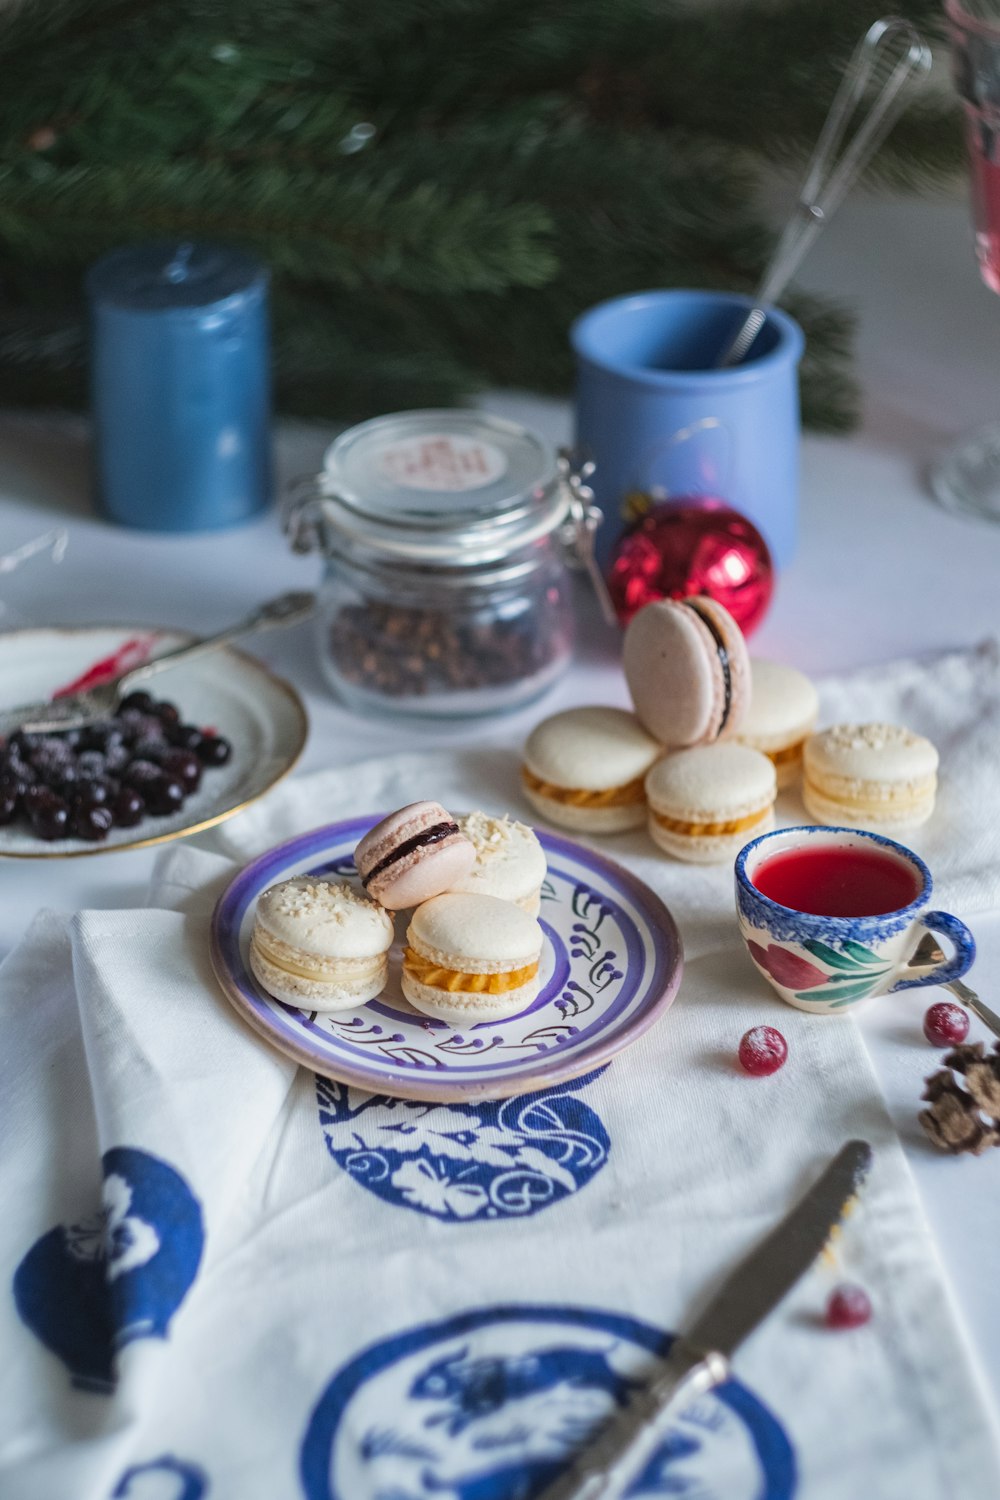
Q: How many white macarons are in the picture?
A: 7